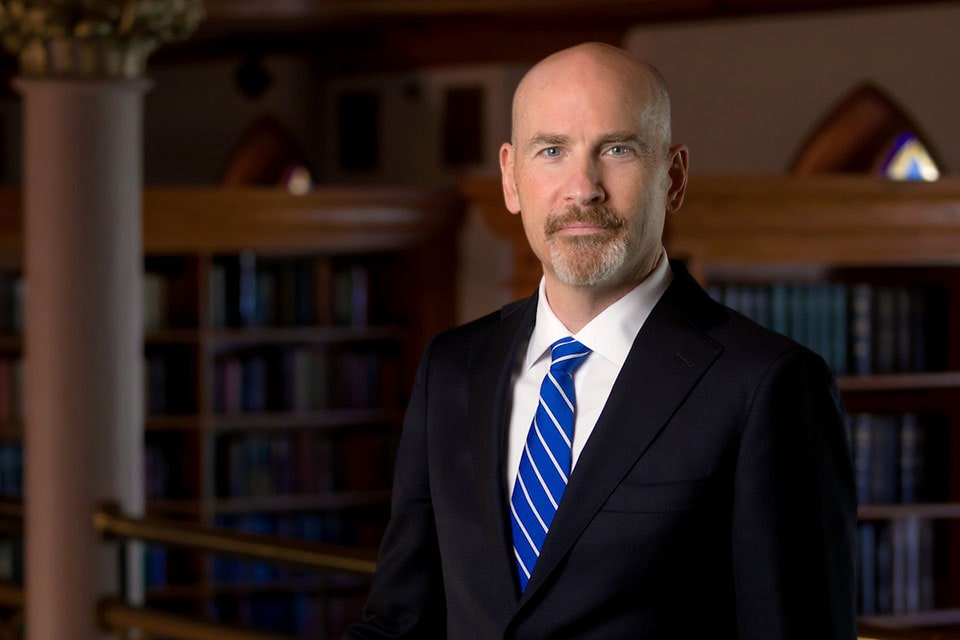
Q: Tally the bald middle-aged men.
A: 1